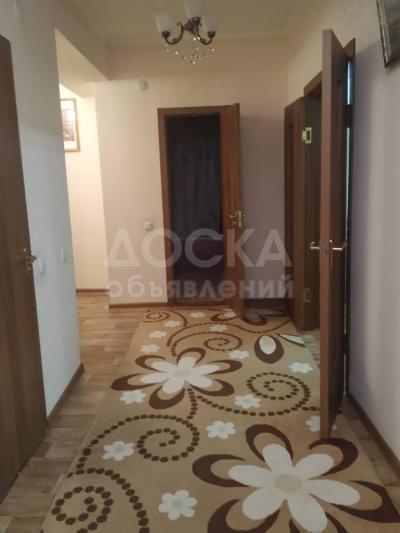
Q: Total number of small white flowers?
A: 13